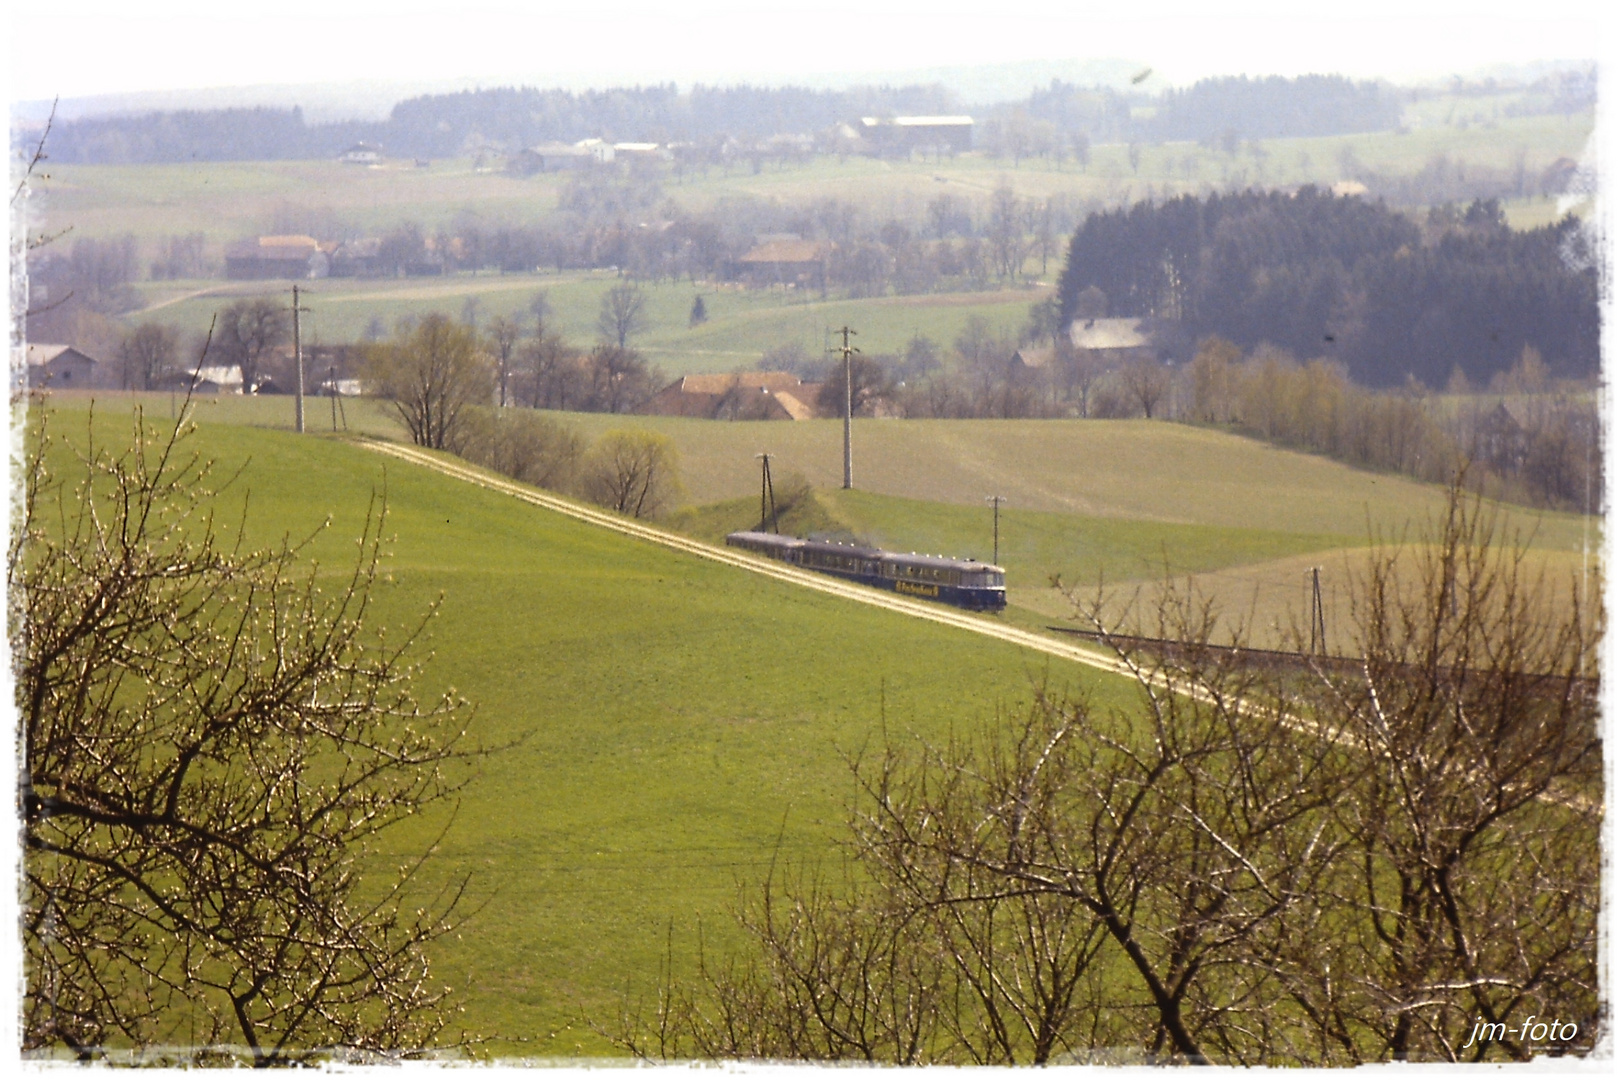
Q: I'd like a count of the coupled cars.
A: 3